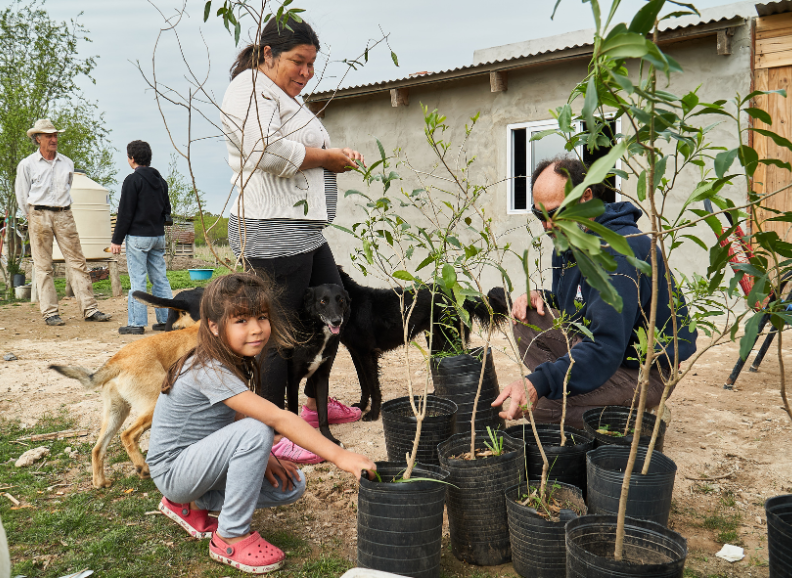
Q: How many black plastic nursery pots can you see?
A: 10